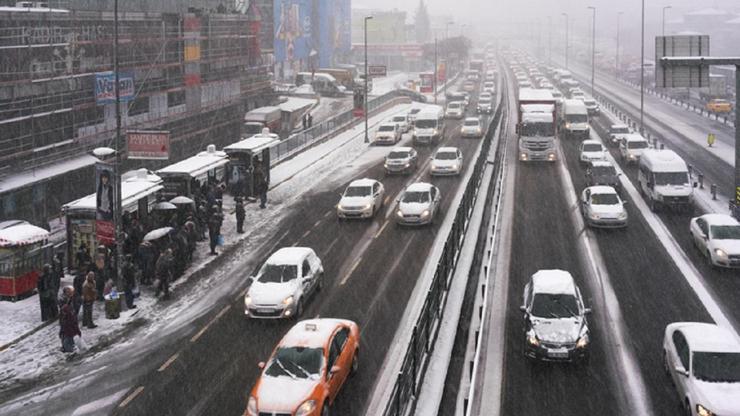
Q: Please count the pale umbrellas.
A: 3